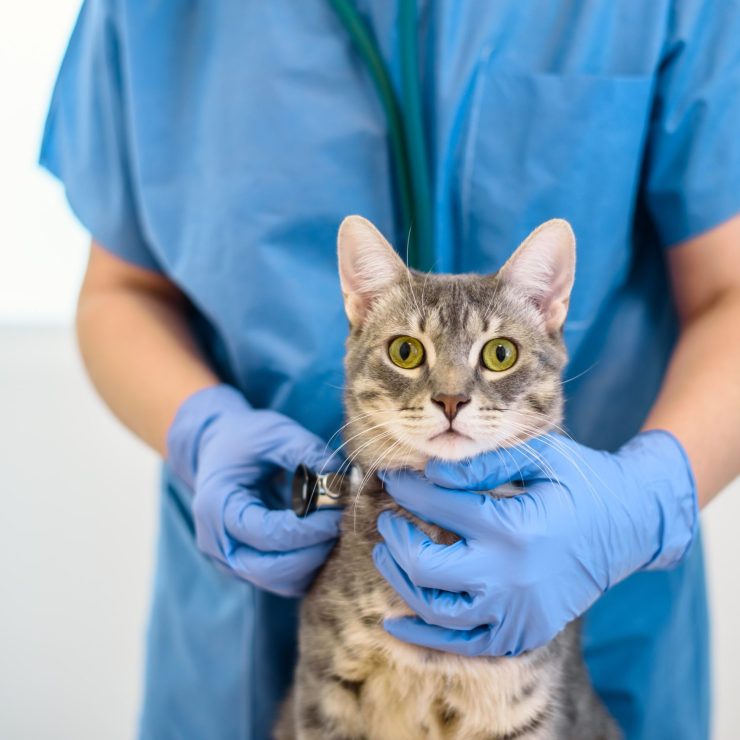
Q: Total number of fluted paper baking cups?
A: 0